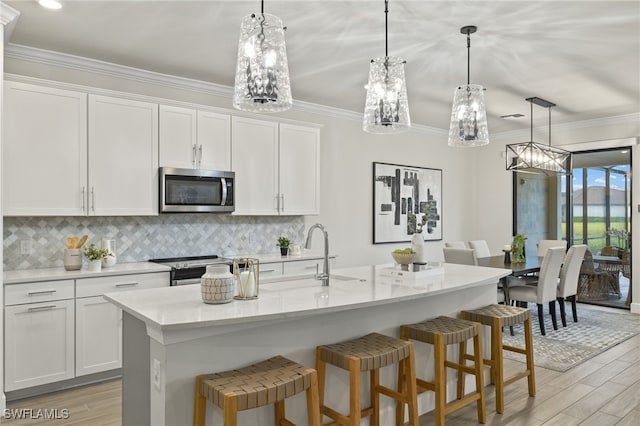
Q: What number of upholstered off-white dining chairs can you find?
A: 6